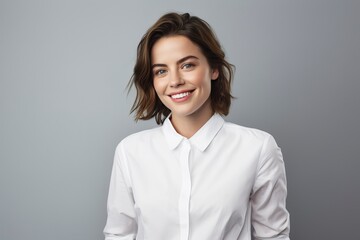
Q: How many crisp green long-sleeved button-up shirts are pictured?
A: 0